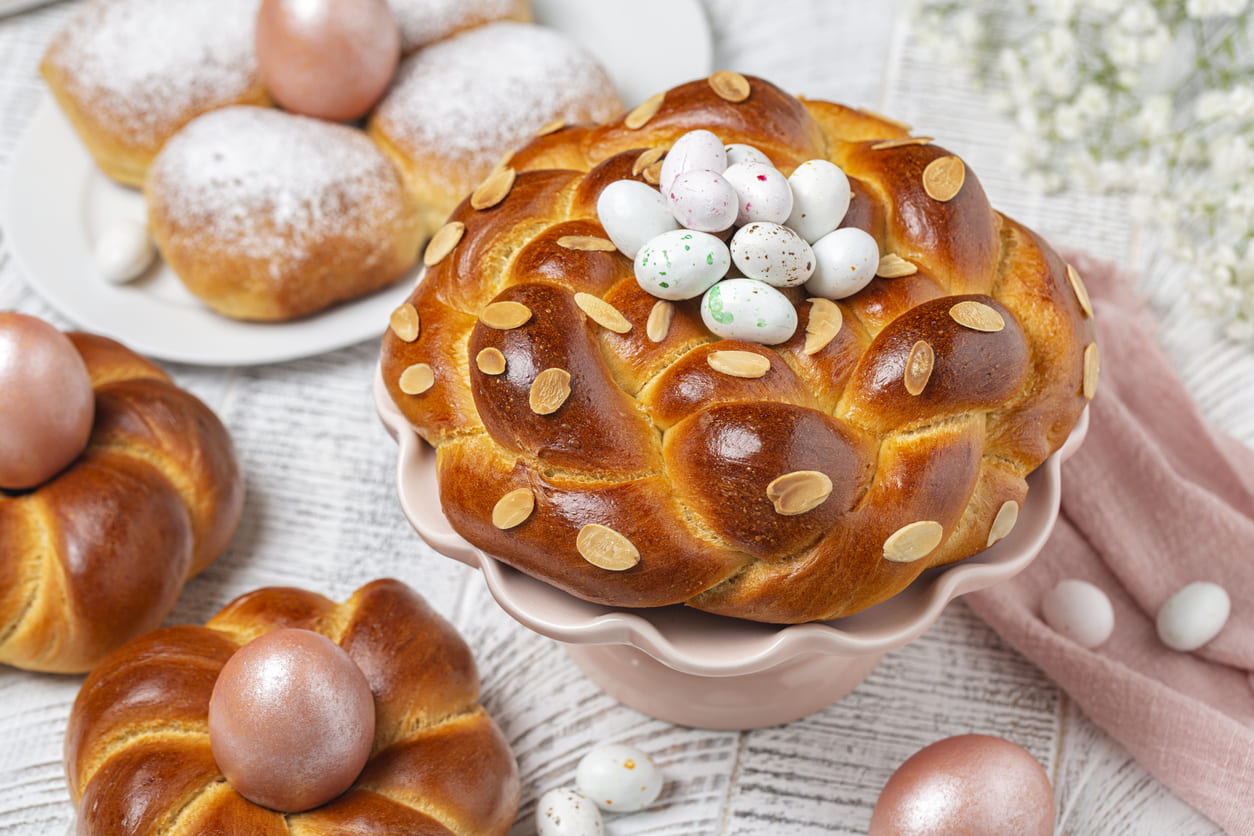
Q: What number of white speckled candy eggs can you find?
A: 15